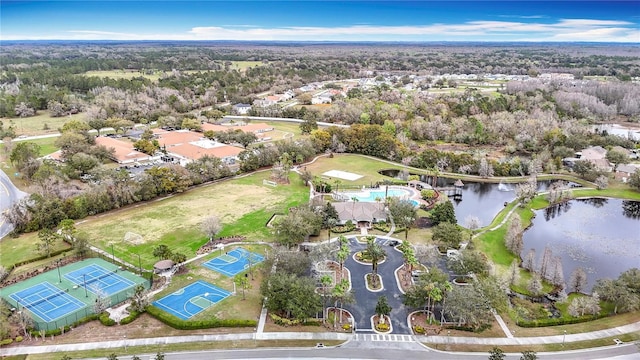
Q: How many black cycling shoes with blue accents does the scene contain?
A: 0